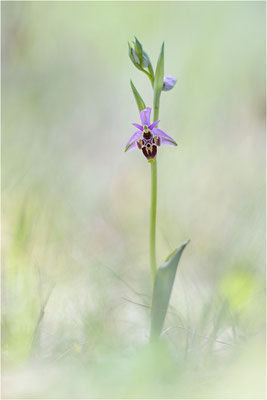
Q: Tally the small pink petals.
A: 2